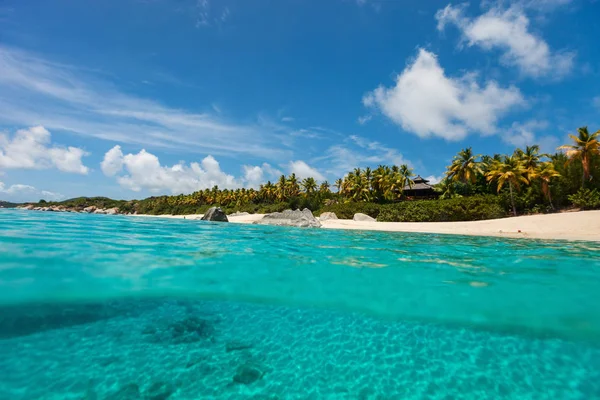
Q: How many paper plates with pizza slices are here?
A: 0